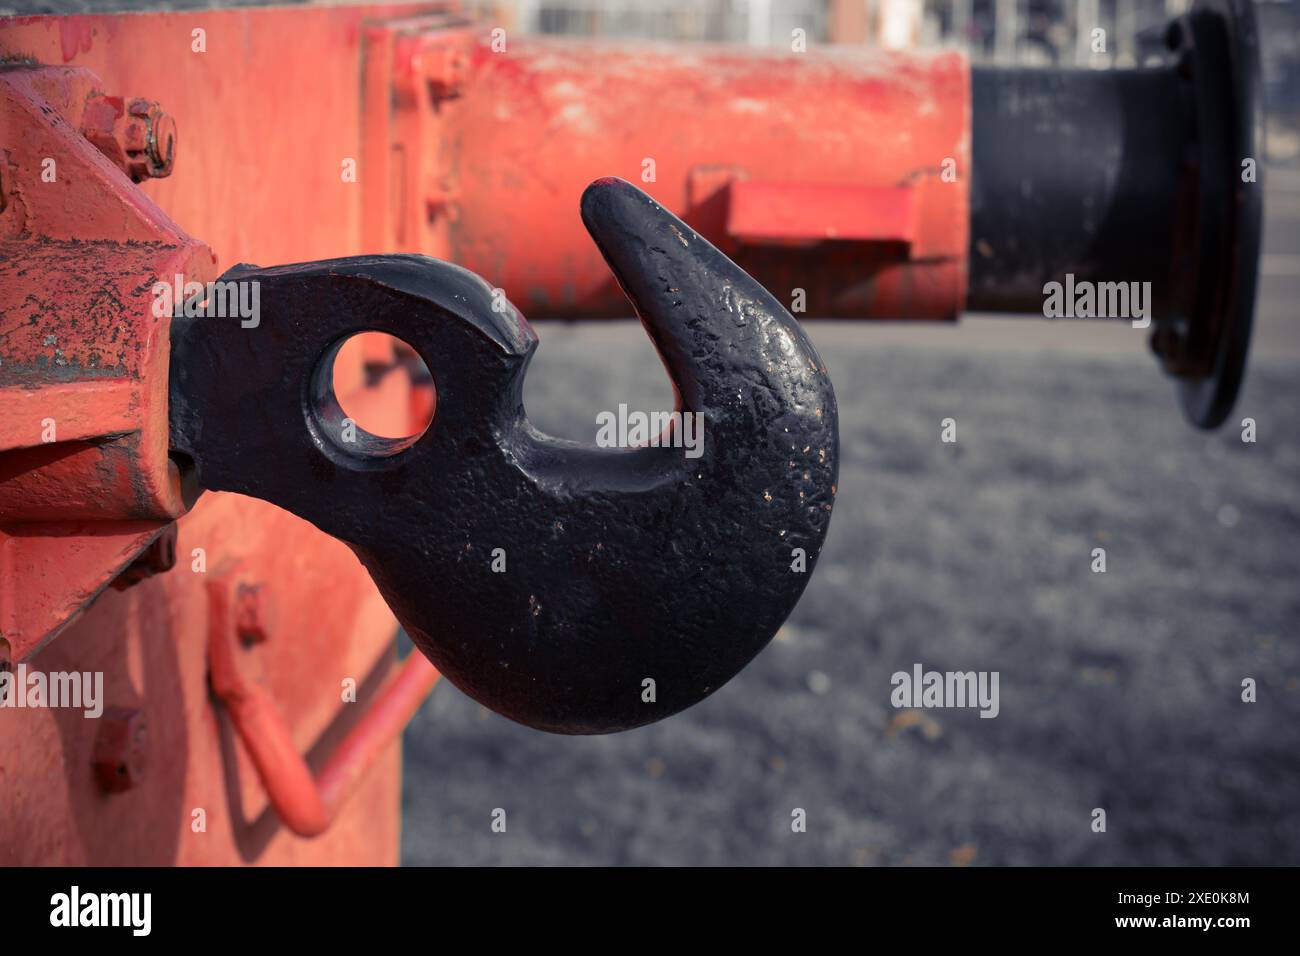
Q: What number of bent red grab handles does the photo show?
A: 1